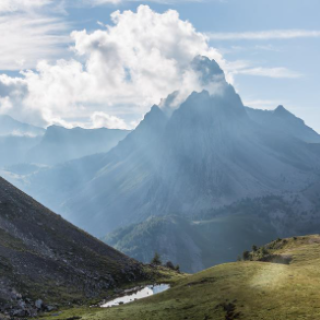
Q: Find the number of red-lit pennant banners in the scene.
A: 0